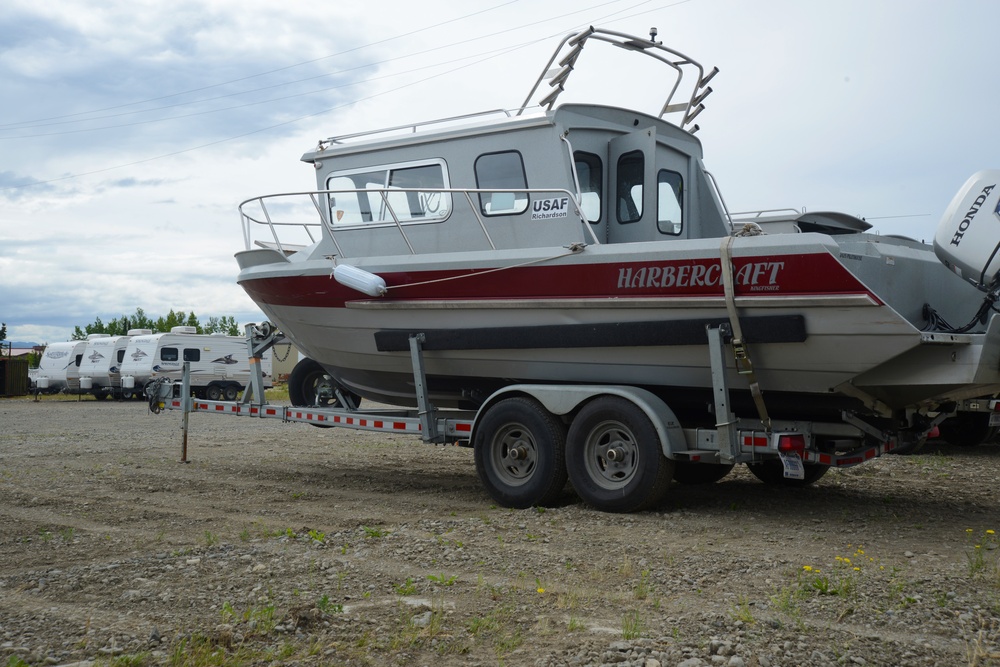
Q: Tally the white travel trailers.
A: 3